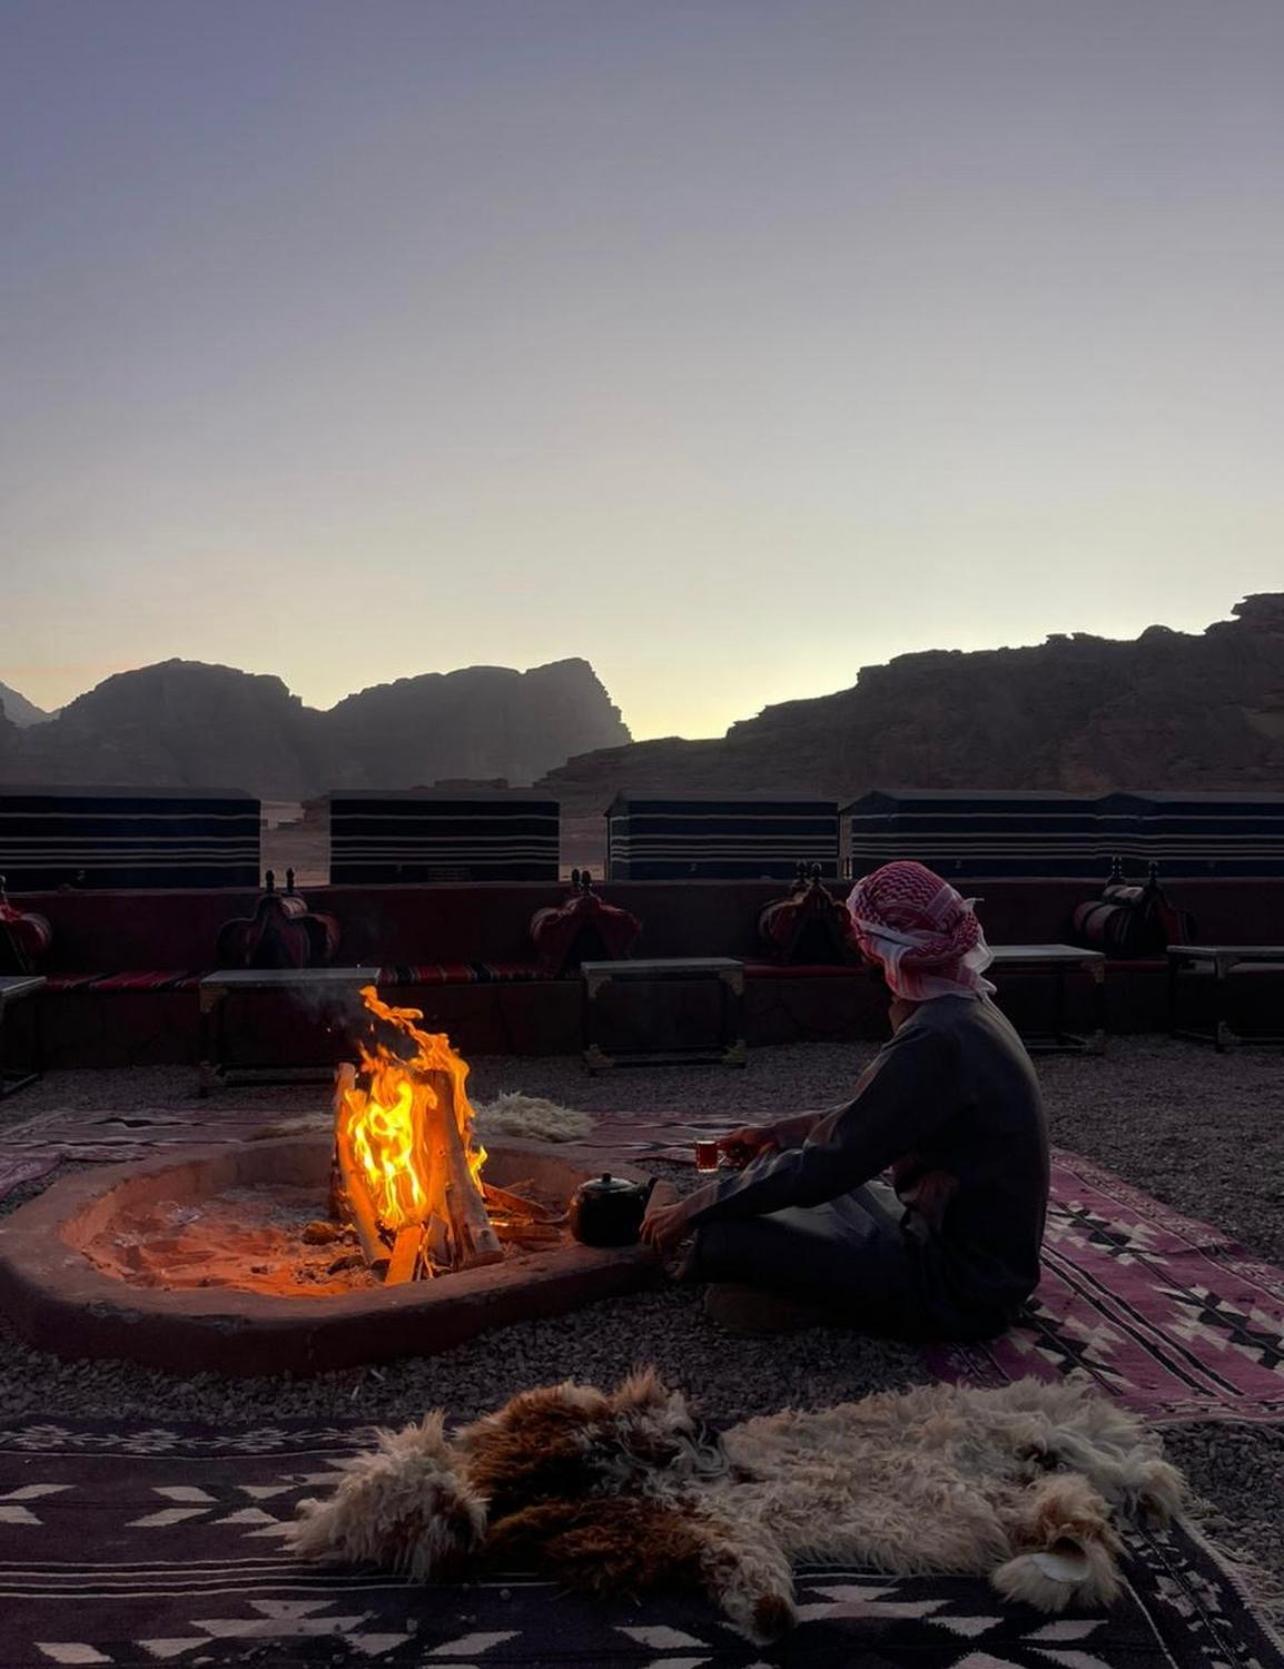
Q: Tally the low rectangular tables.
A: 5